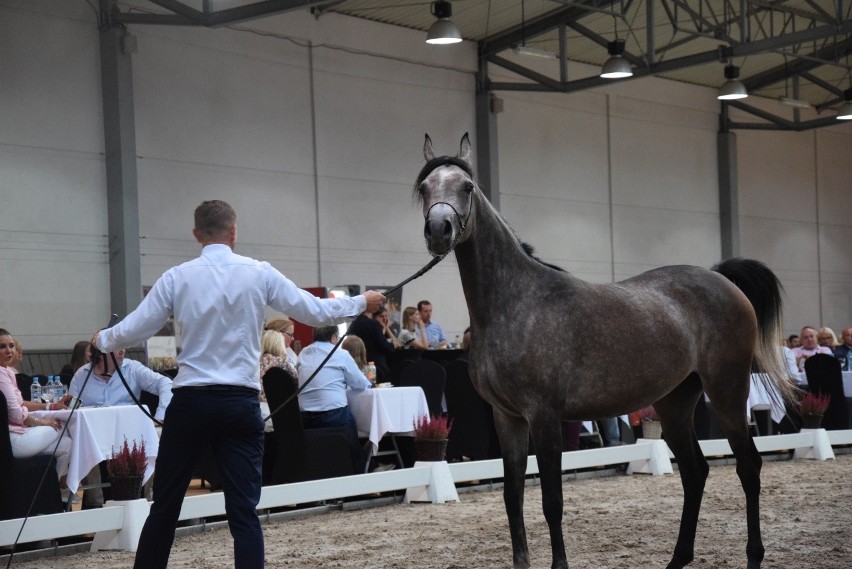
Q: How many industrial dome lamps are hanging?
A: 4